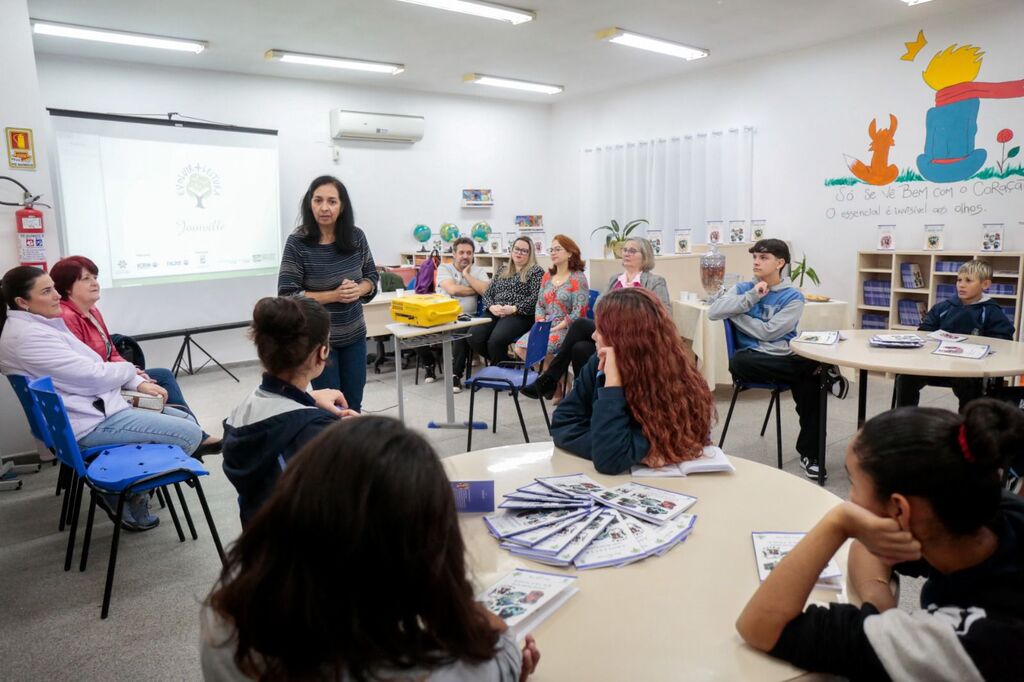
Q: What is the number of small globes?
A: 3